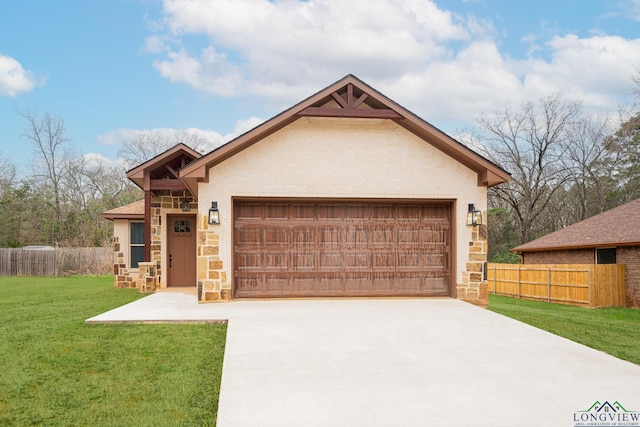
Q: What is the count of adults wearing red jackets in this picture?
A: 0